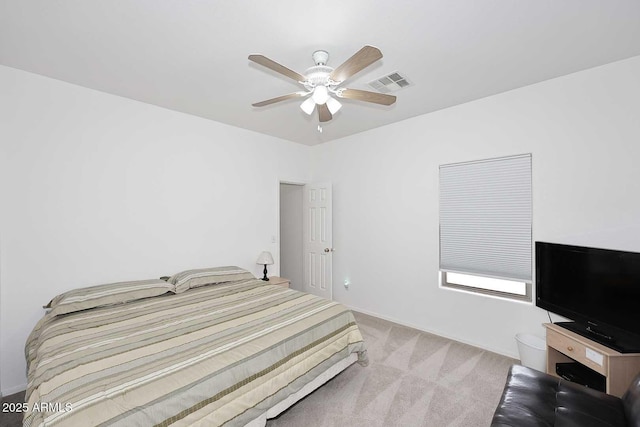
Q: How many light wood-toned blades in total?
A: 5